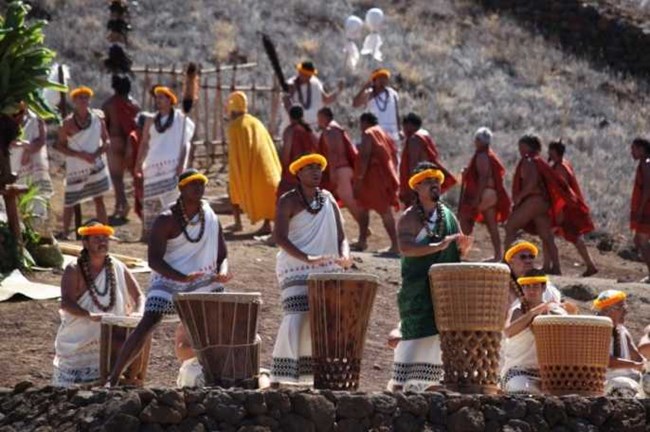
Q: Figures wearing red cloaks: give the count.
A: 9